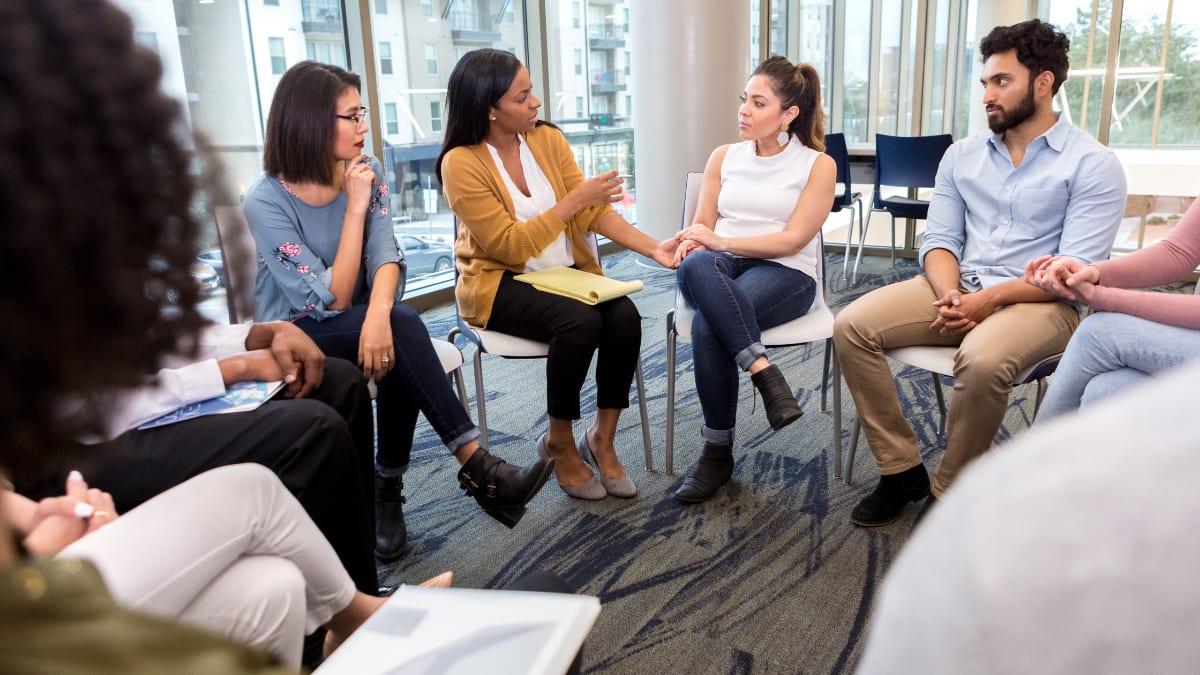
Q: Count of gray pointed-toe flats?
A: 2